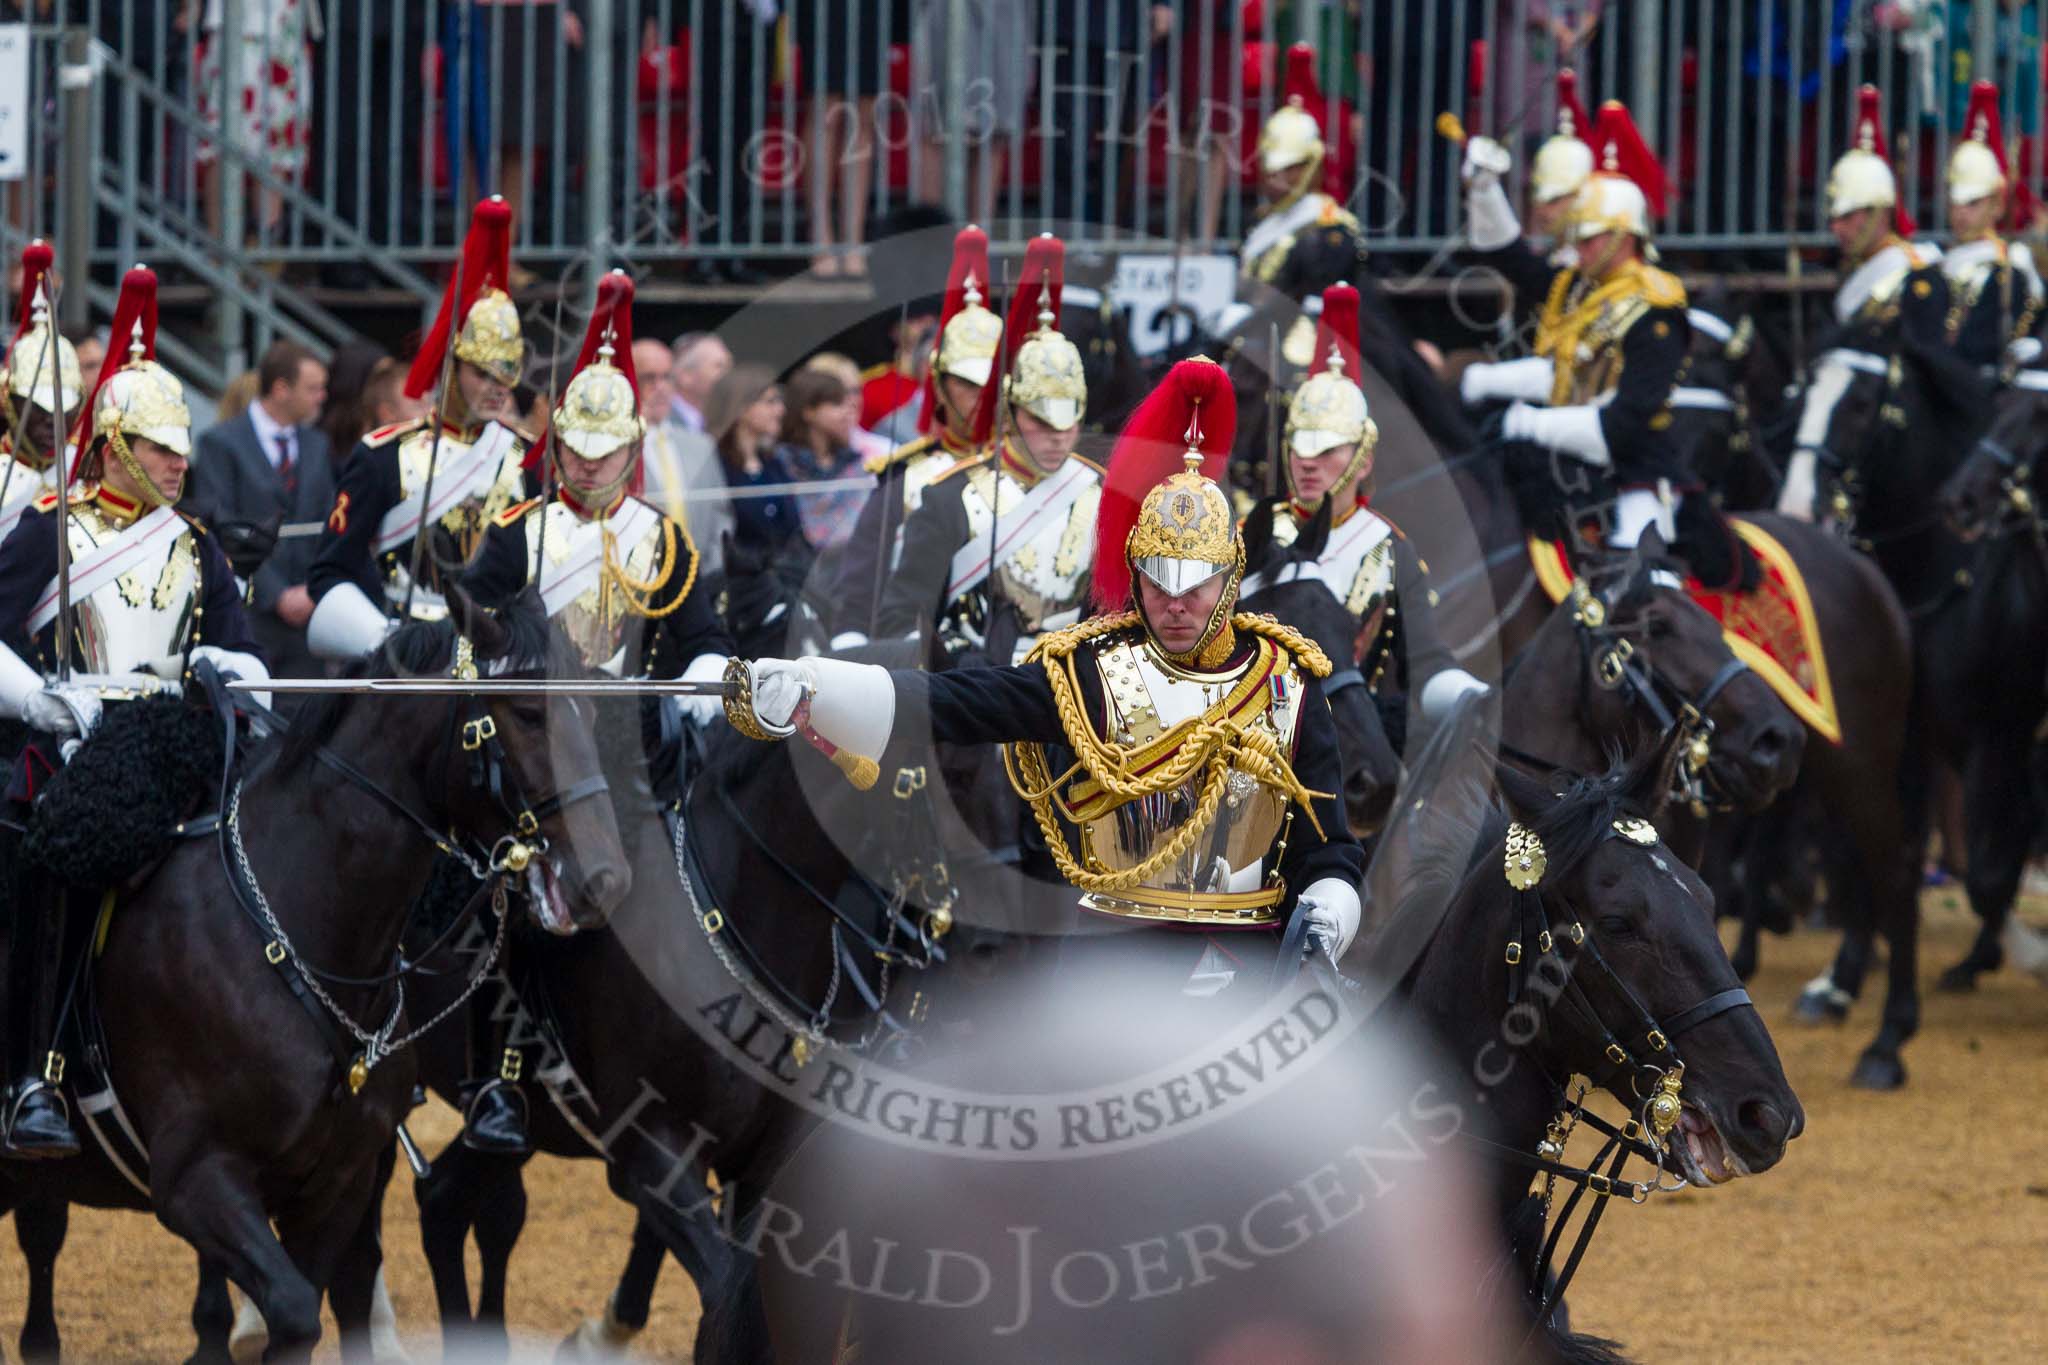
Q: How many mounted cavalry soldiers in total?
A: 13